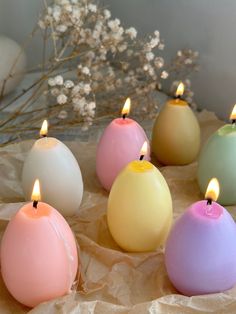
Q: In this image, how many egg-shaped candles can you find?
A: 7